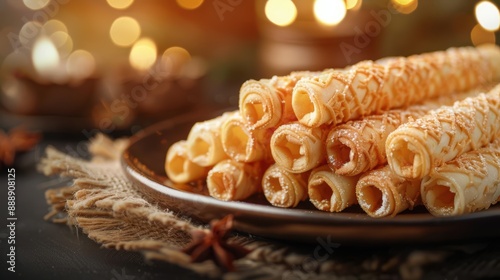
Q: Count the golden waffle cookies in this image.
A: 13